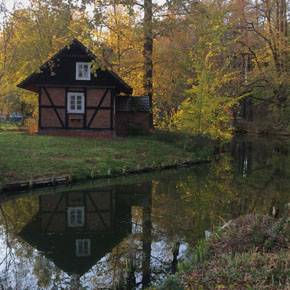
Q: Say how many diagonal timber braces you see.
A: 2